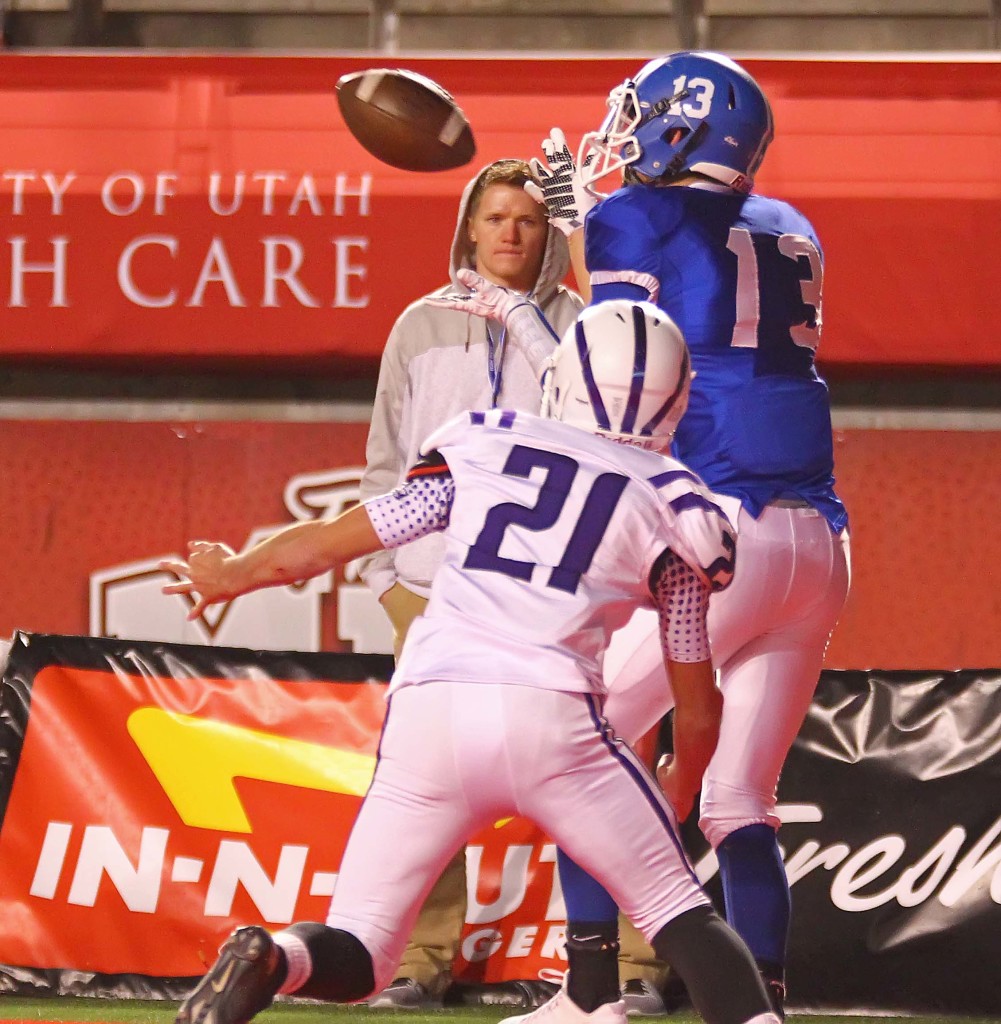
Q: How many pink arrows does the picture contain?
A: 0